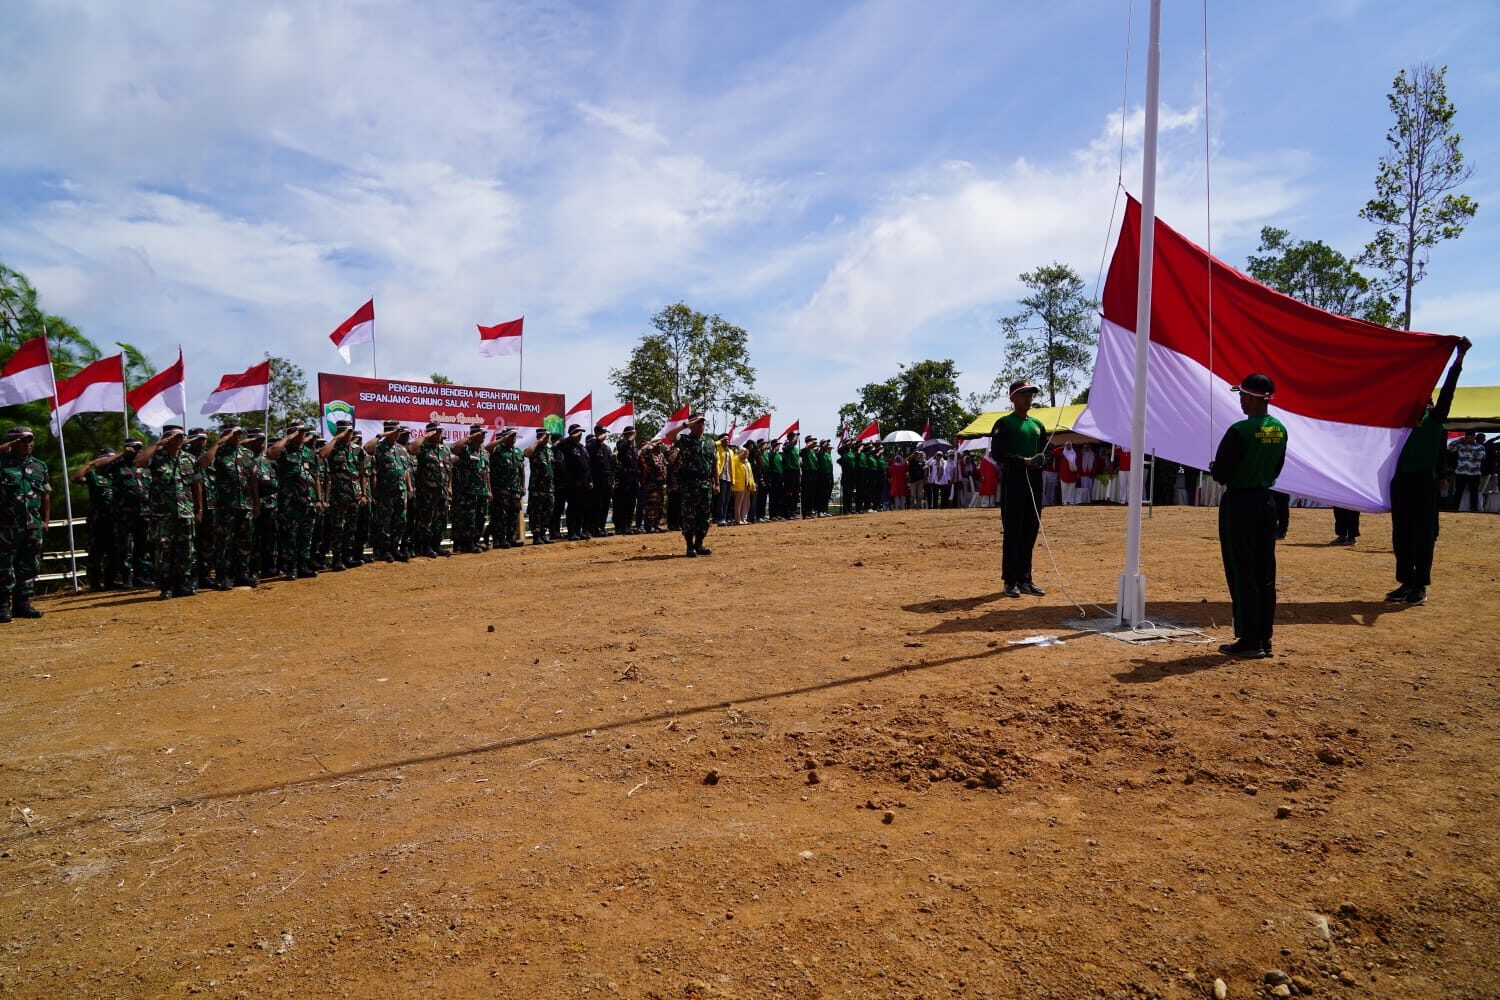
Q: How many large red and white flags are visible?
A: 1